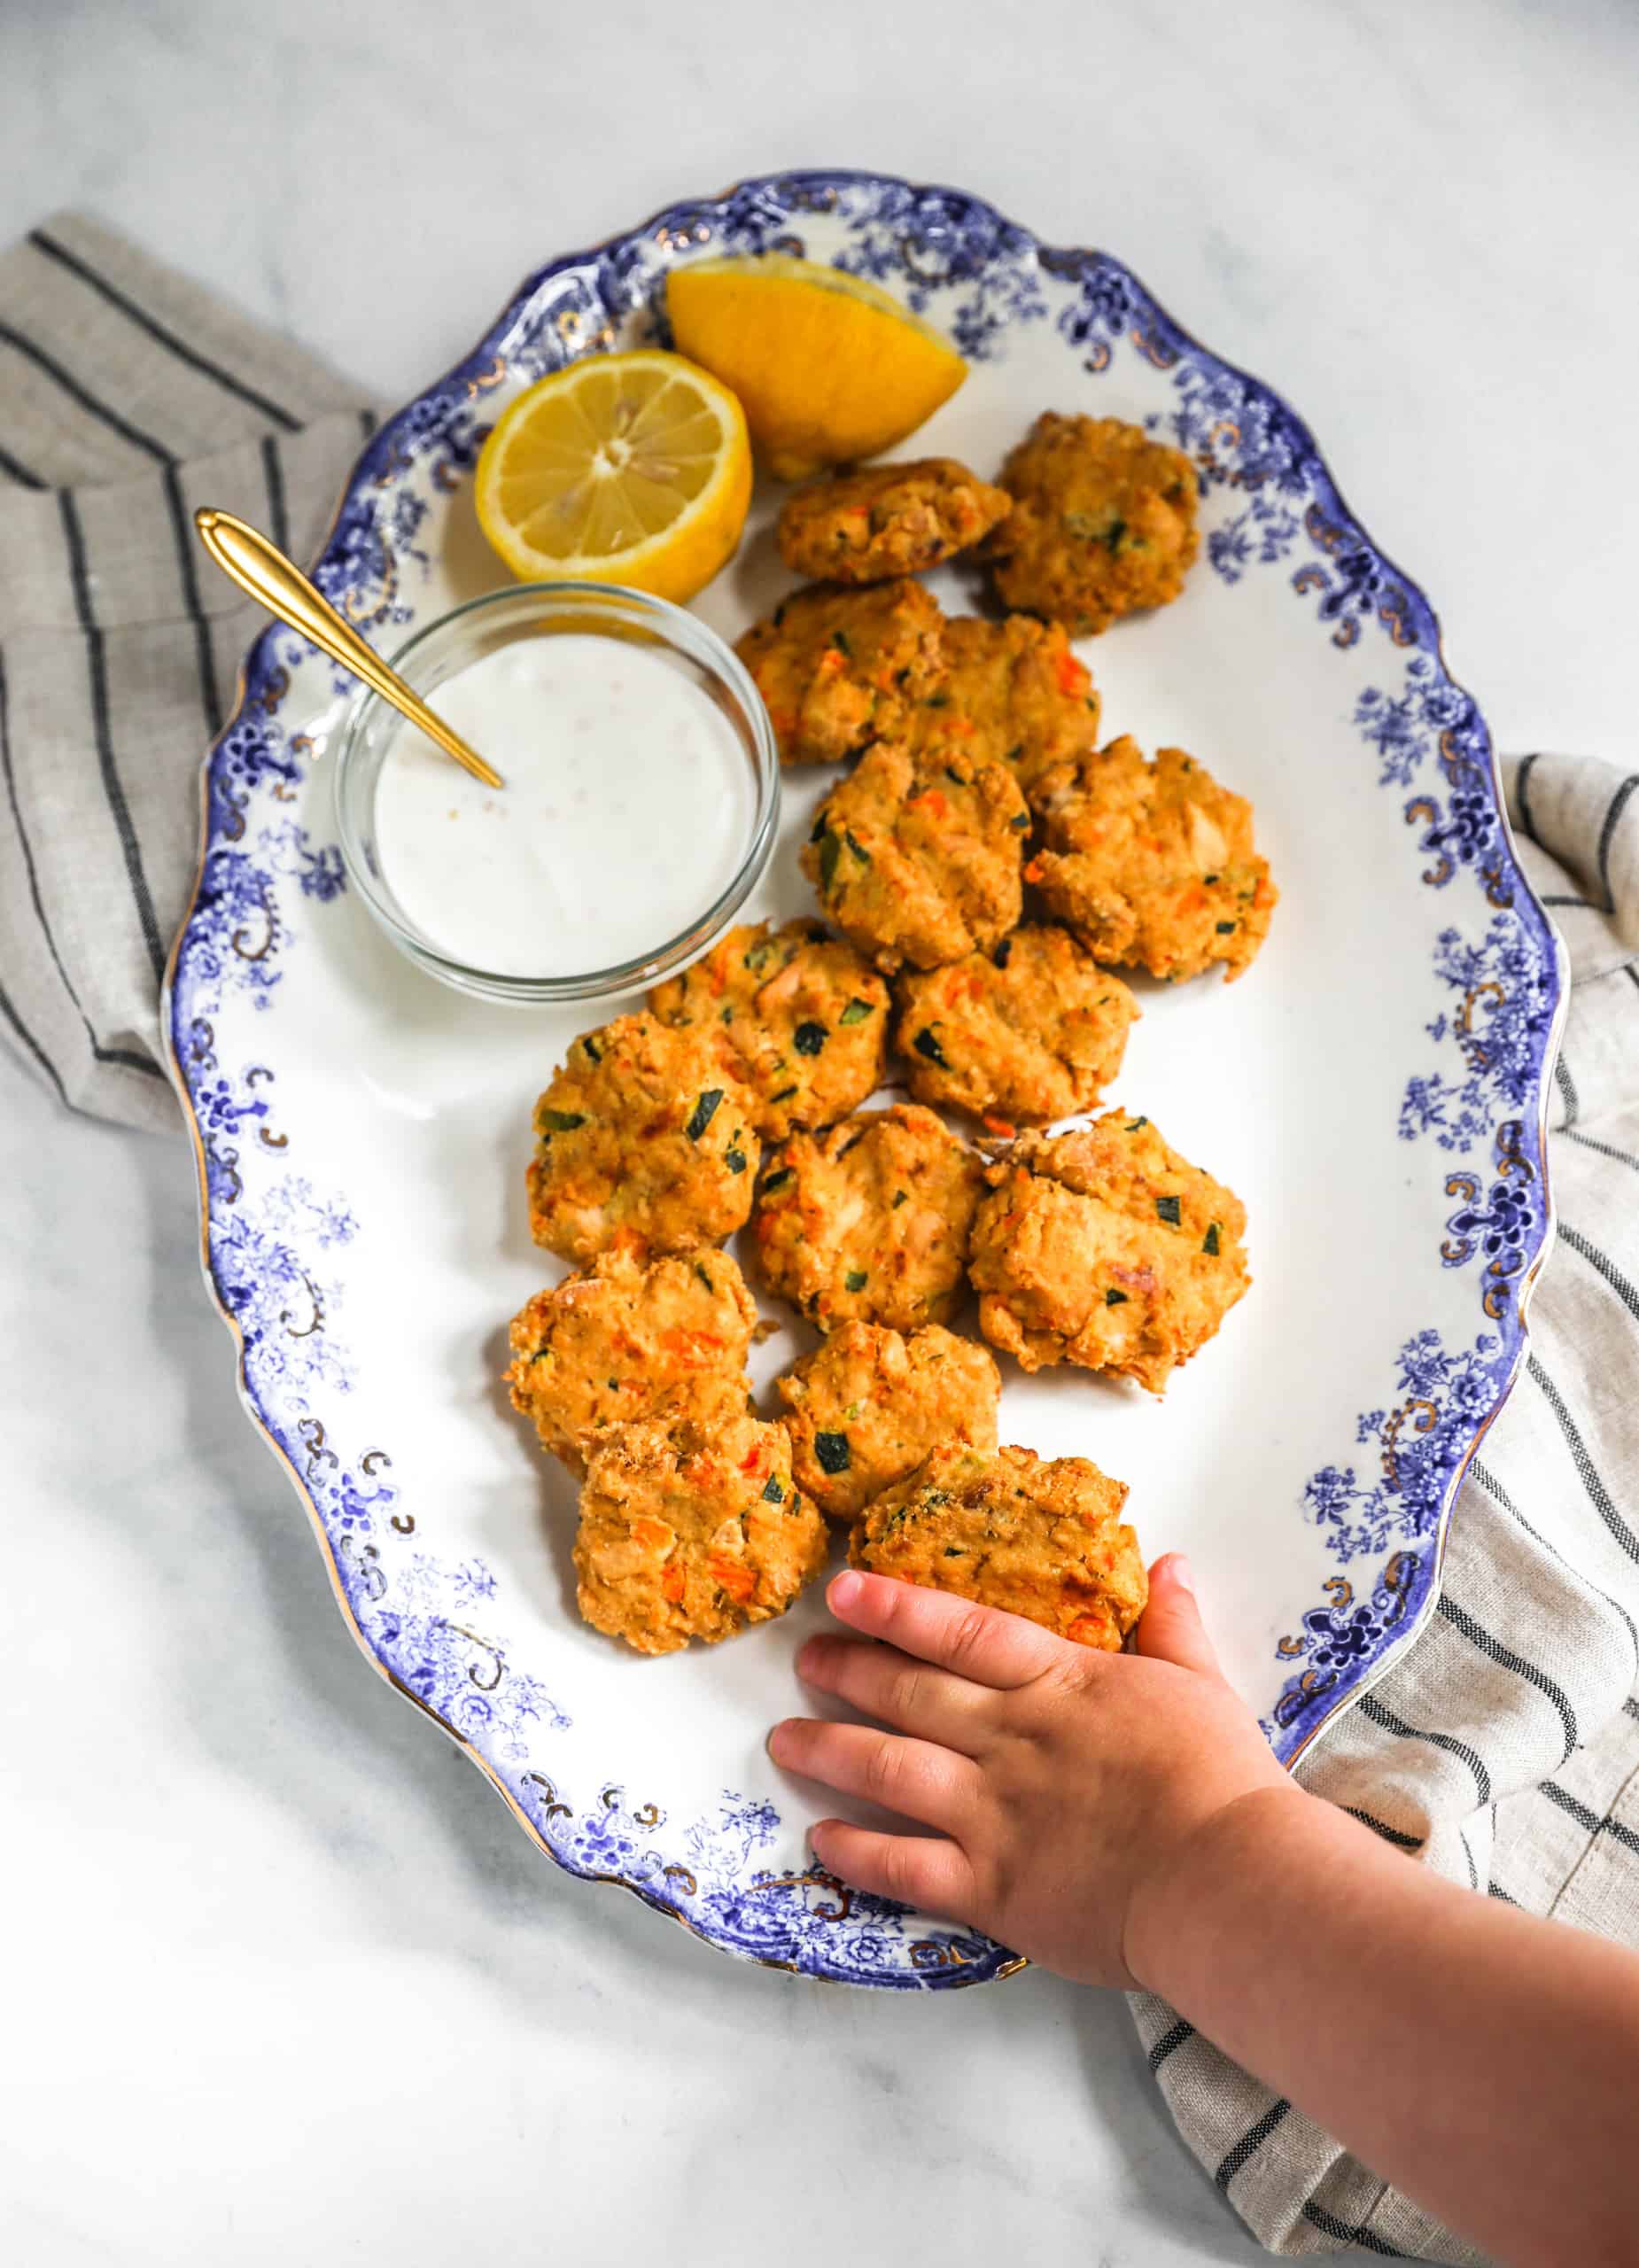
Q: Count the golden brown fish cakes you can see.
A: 15